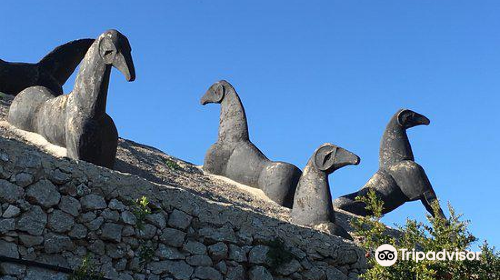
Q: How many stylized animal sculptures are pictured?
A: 5